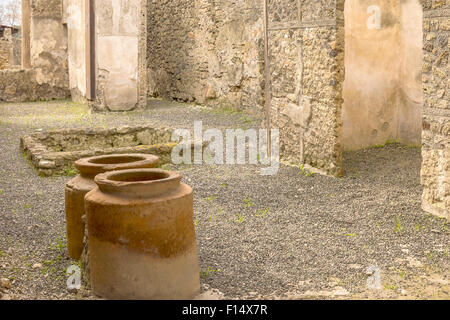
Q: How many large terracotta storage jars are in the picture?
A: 2